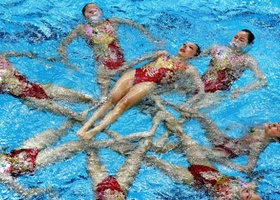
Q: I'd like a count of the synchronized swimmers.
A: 8